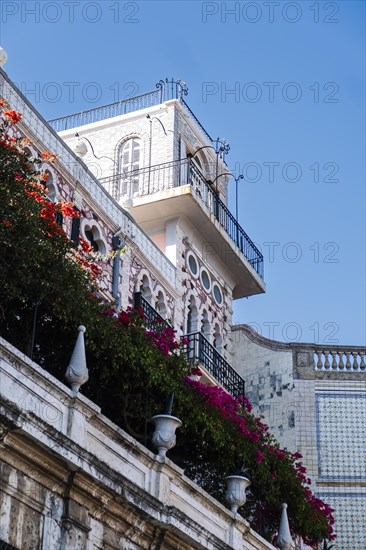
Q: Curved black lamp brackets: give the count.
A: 4